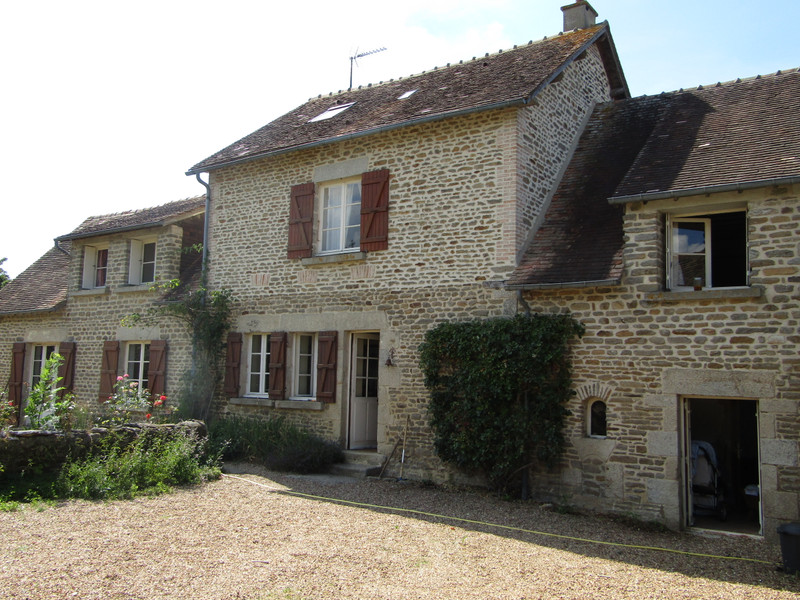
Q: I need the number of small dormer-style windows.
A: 2